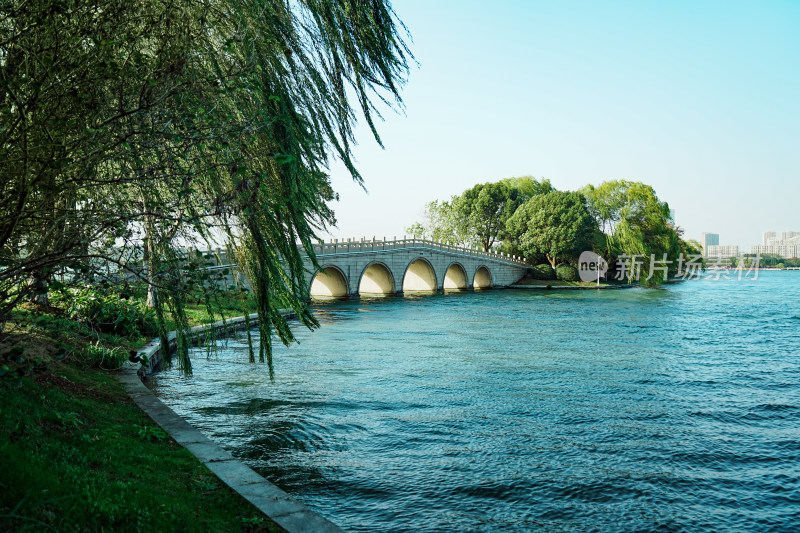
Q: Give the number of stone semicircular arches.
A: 5